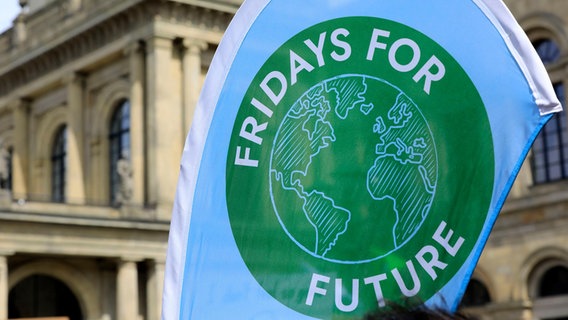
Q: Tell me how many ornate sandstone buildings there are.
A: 1